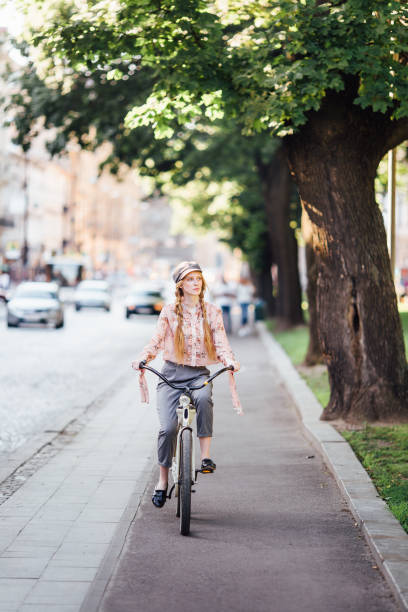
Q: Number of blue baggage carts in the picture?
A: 0